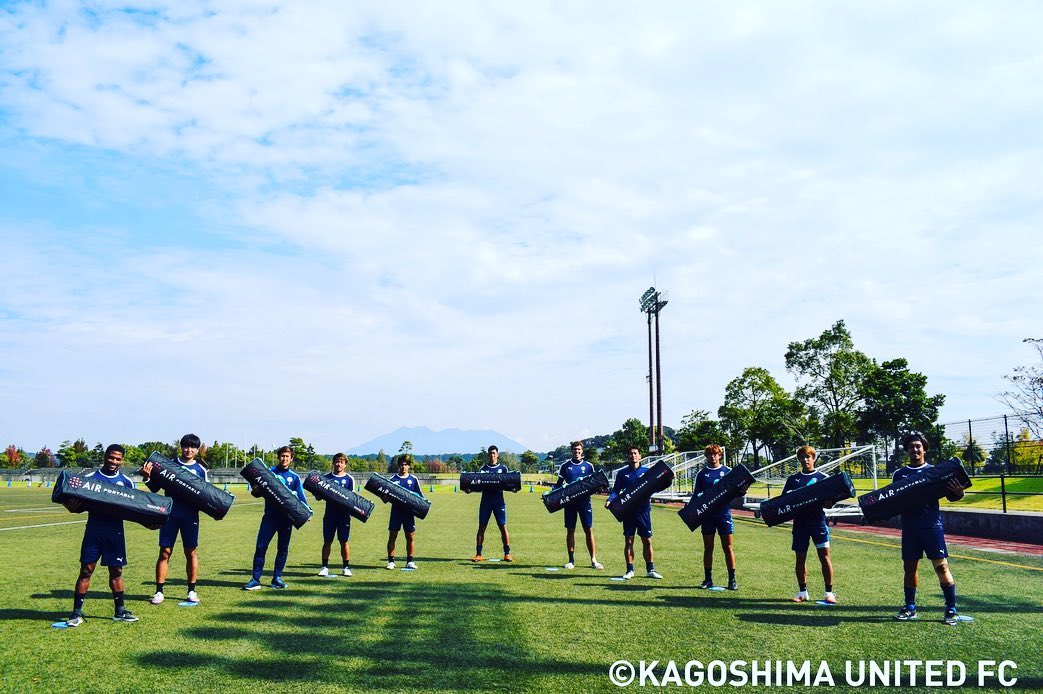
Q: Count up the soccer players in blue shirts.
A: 11